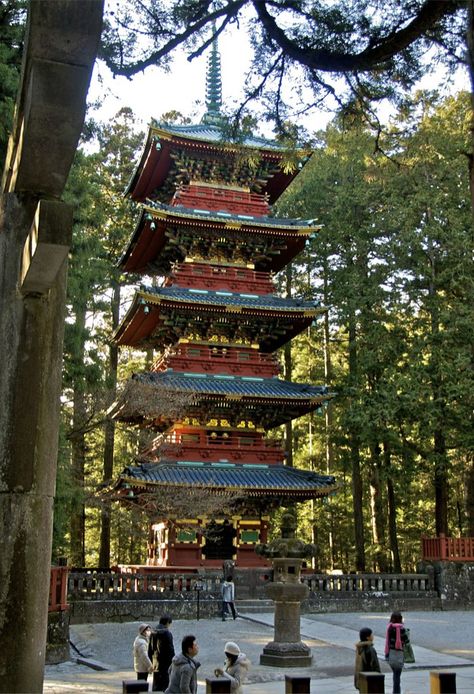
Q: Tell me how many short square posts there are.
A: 5